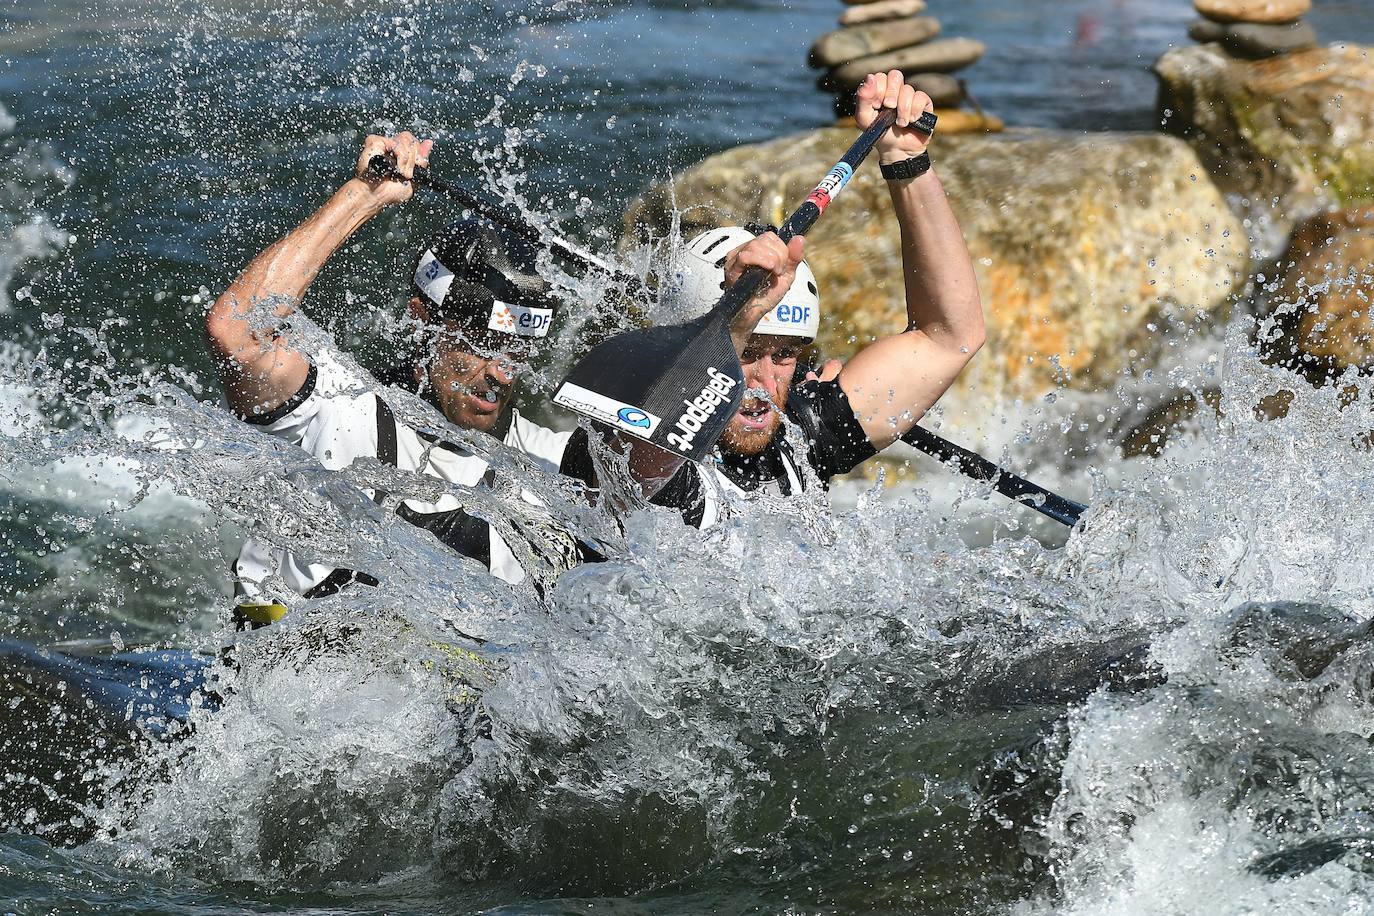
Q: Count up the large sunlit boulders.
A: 3